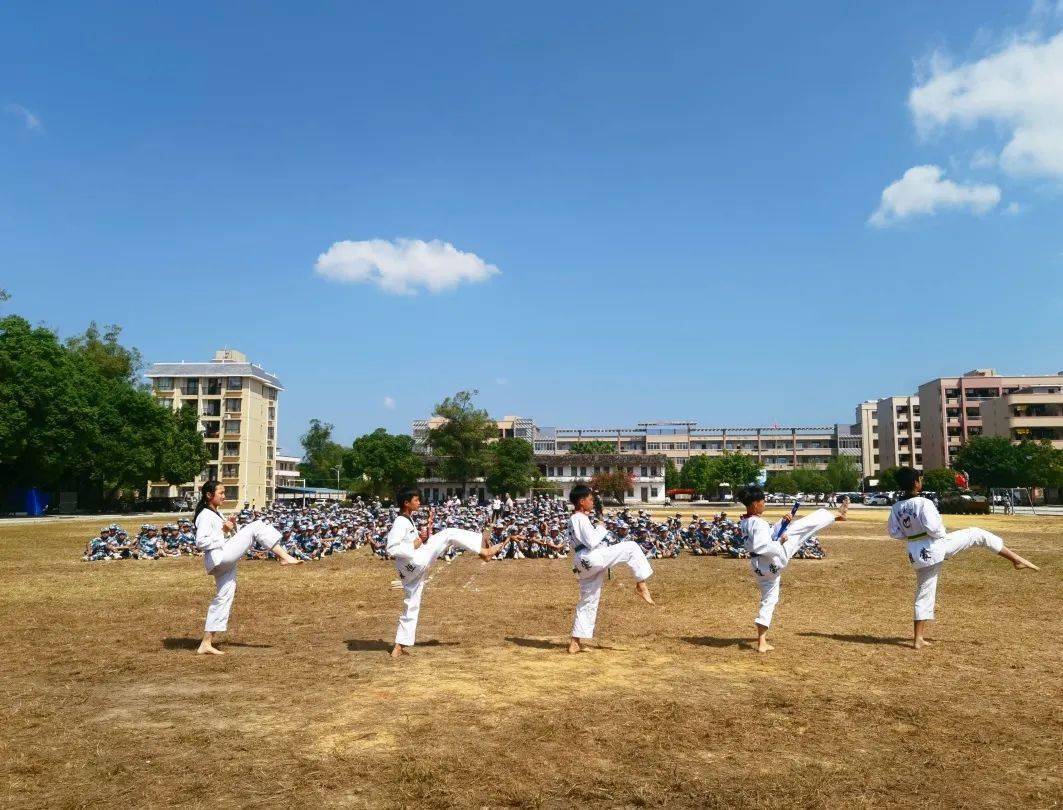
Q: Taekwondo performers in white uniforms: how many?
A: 5